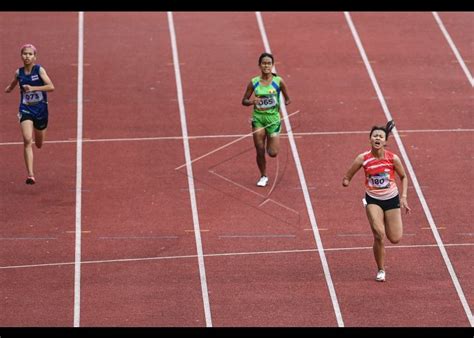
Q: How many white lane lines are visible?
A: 5